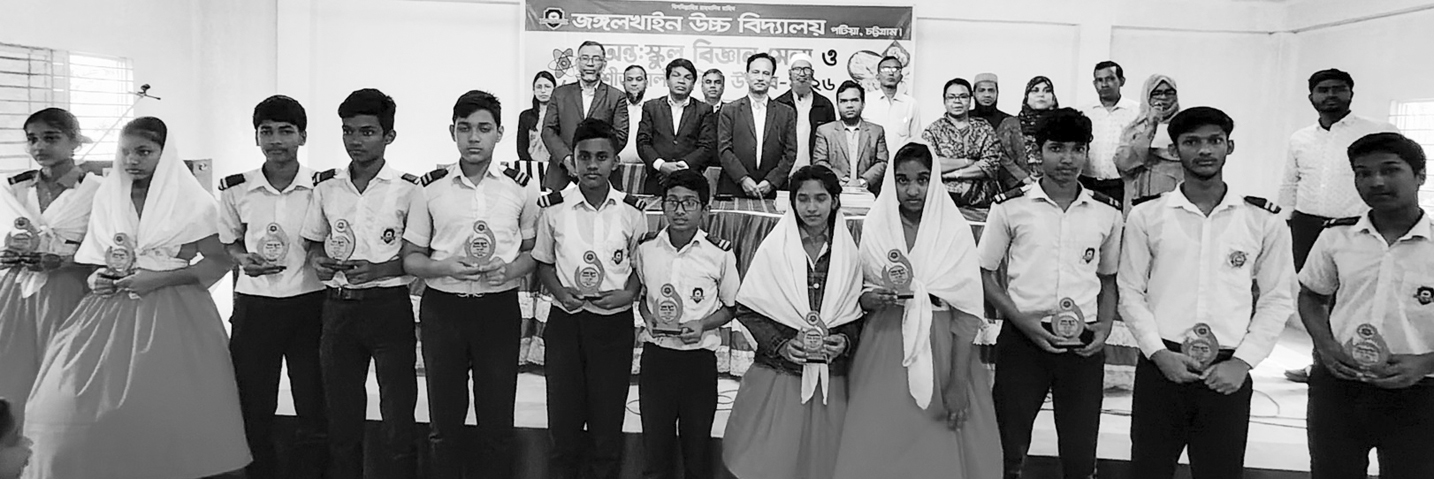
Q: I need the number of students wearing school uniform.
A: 12